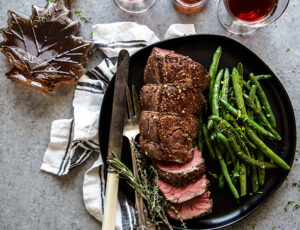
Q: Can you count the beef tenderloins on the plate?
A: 1